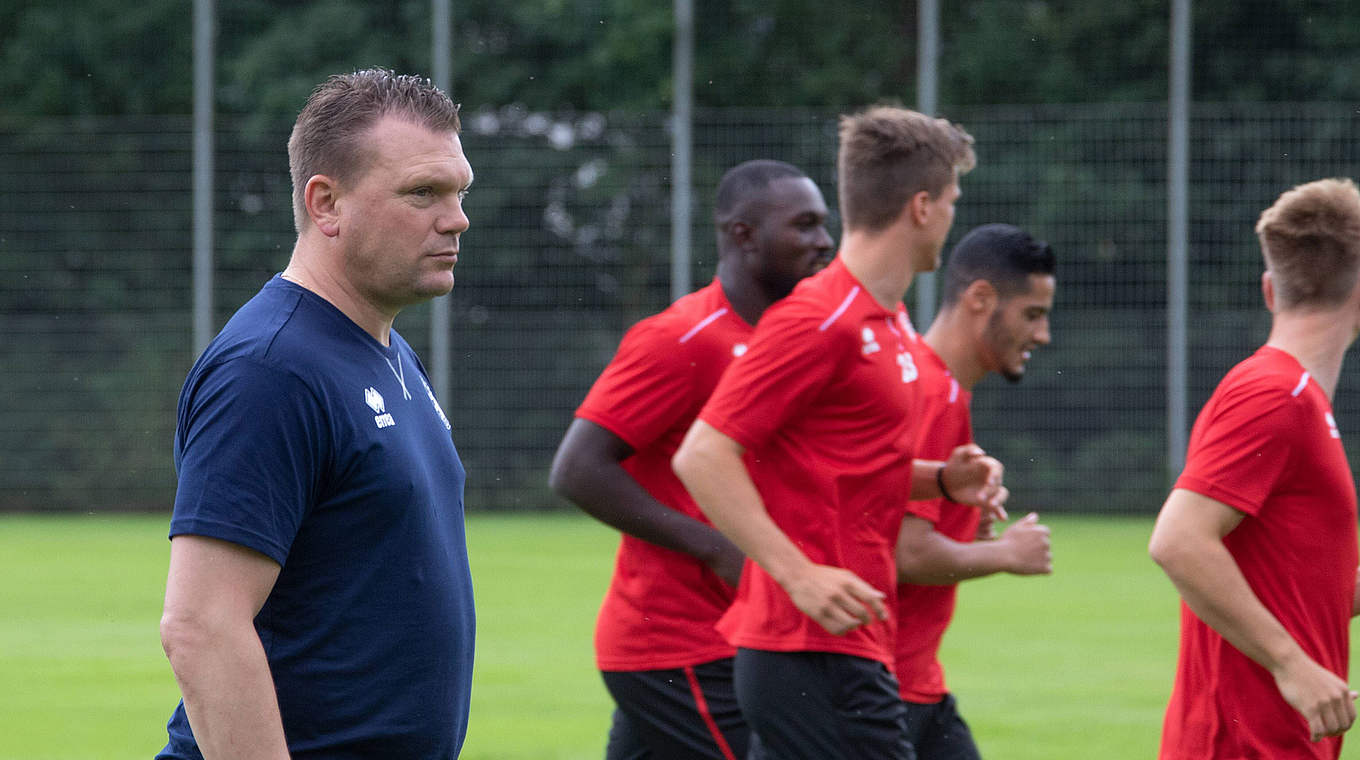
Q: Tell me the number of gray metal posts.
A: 5